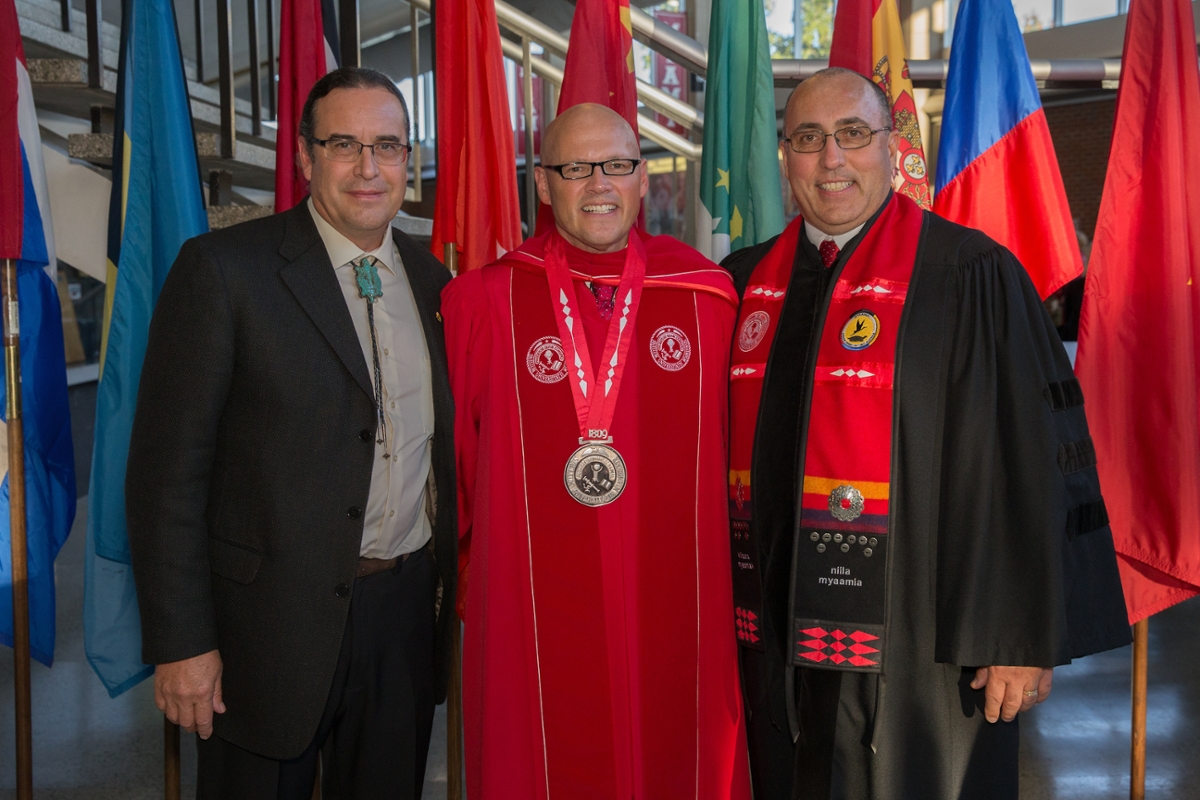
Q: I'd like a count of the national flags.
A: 9